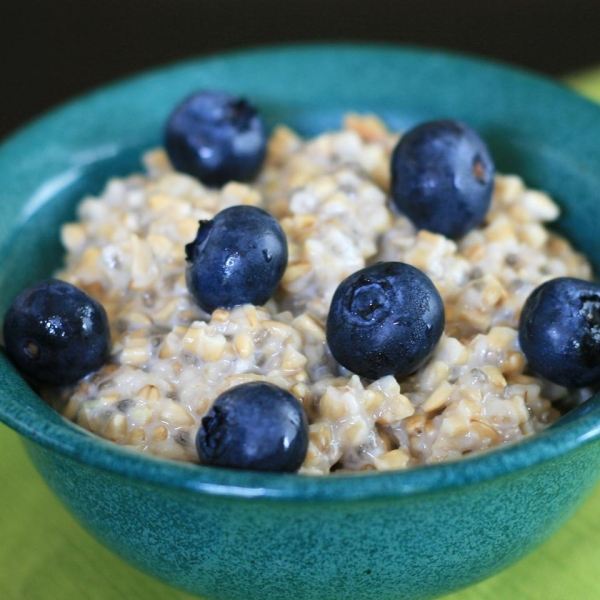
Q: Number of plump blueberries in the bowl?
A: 7